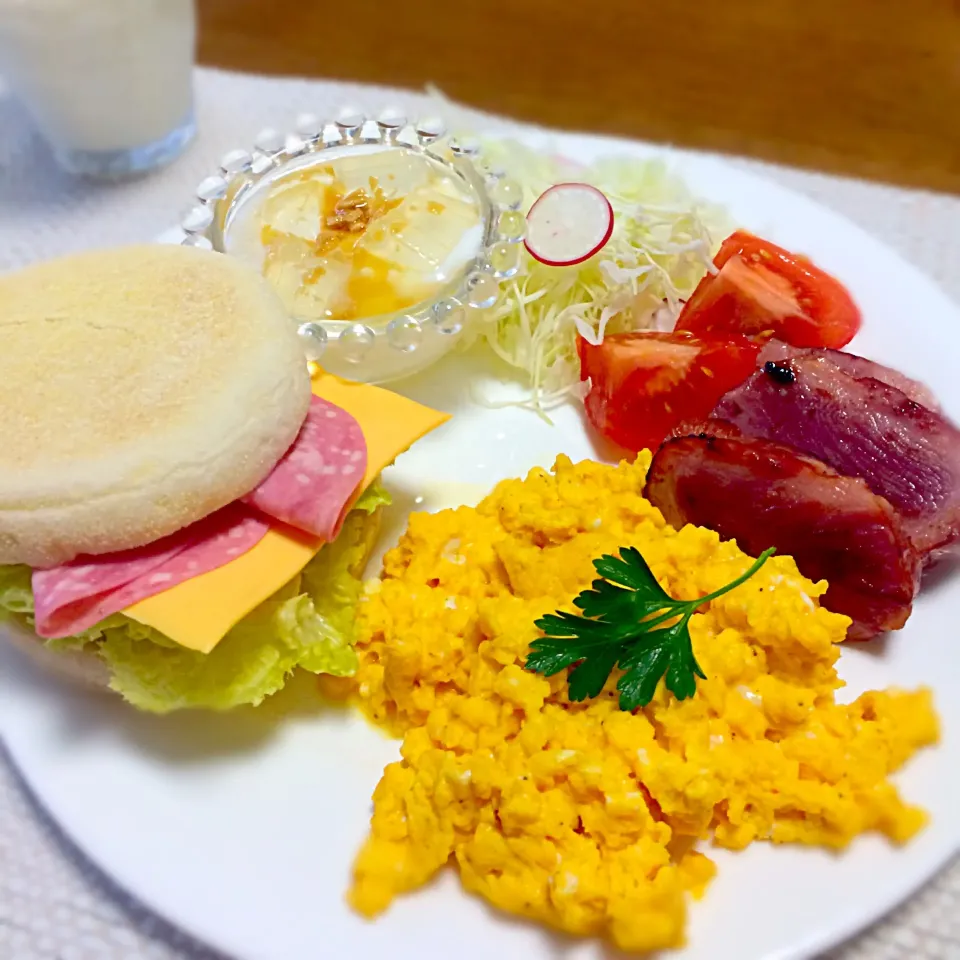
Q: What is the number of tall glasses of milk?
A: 1